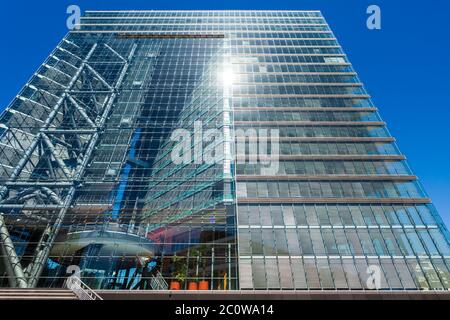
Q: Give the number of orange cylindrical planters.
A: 3